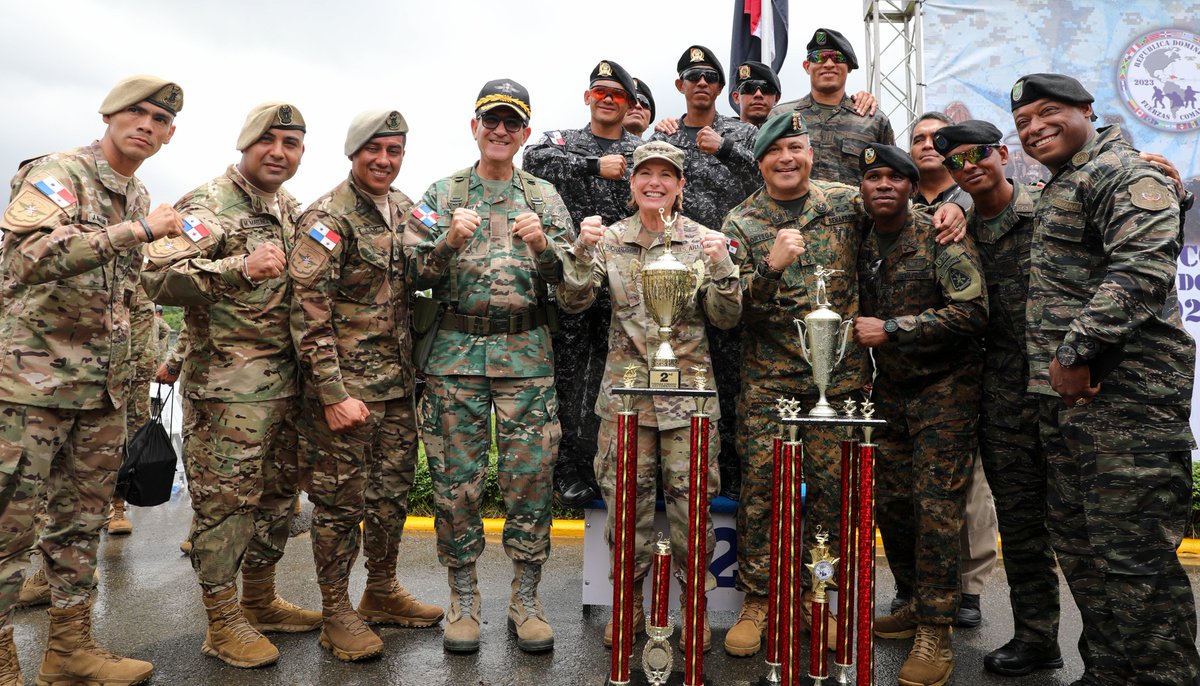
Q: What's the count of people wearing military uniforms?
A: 14